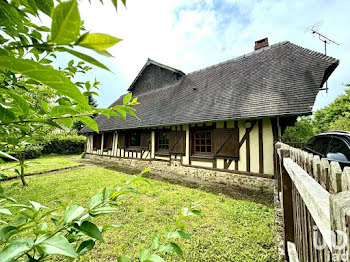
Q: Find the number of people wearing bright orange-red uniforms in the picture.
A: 0